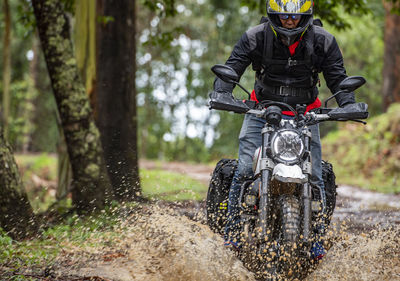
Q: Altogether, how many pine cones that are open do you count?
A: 0